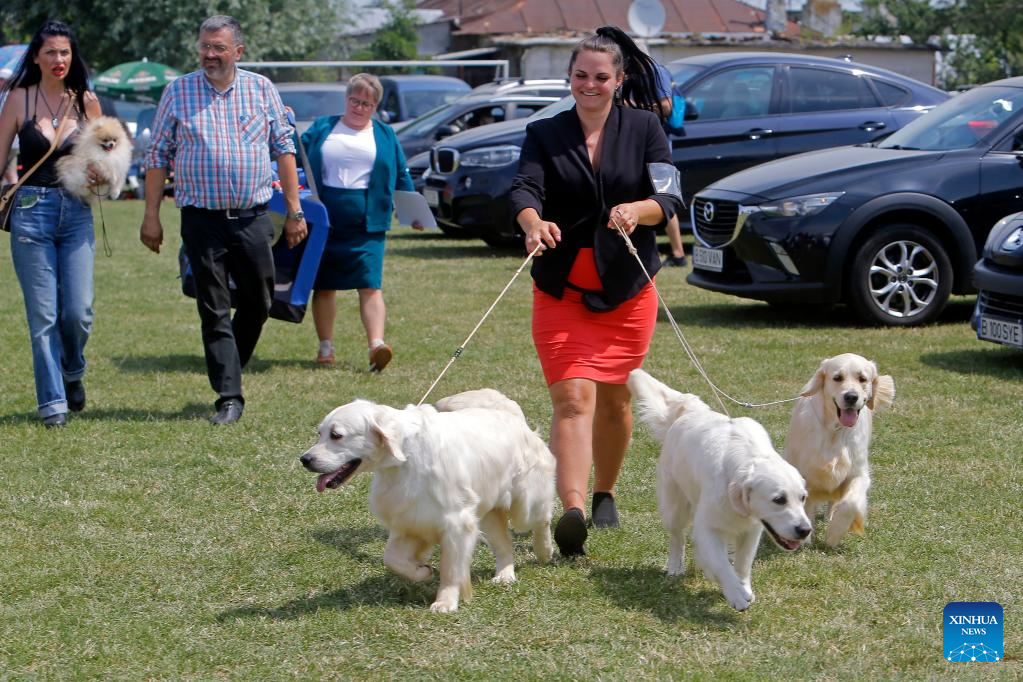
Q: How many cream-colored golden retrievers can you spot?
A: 3